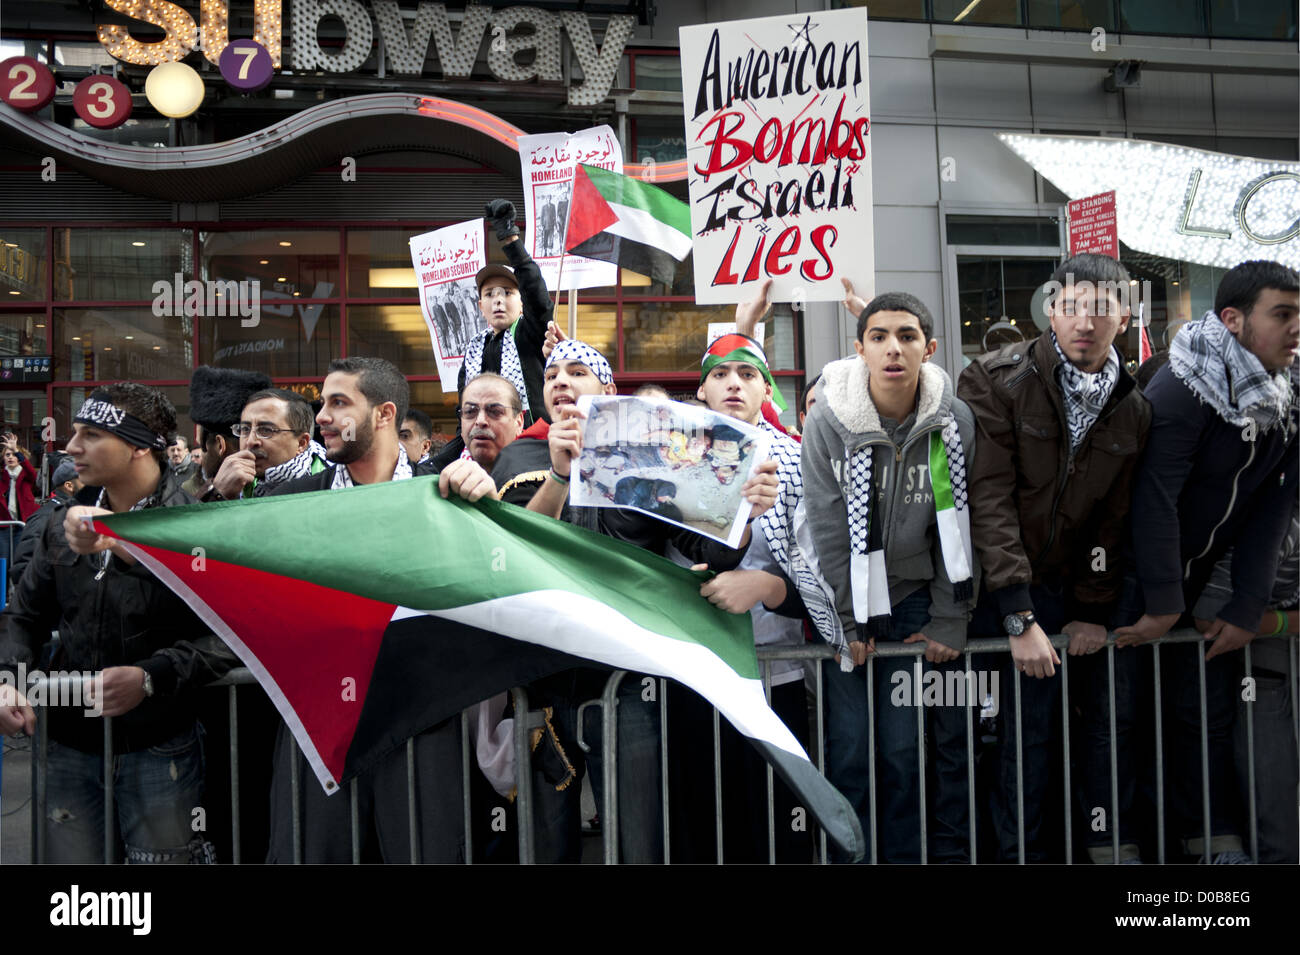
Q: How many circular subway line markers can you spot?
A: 4